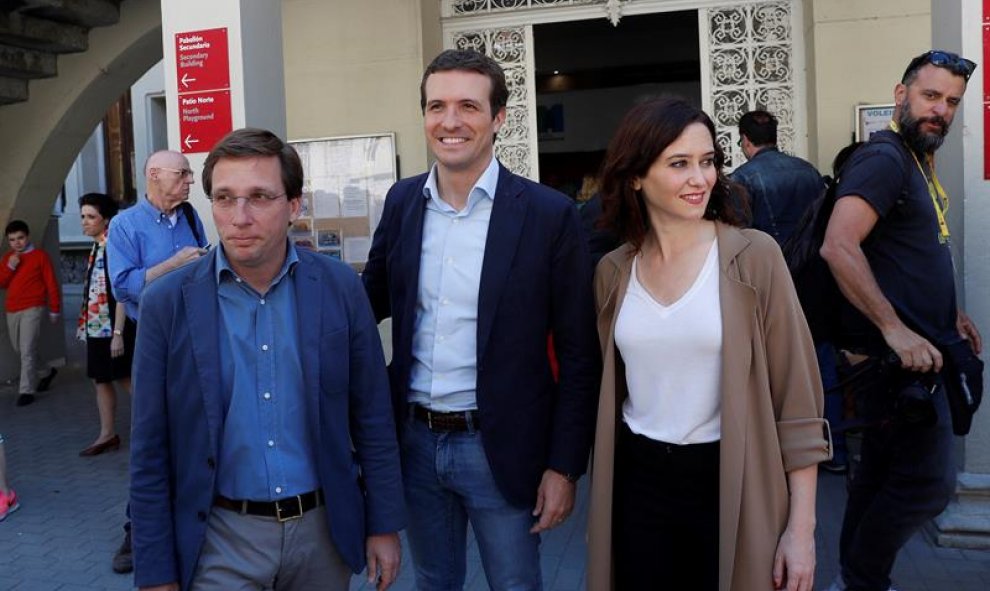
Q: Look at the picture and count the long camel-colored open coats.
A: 1